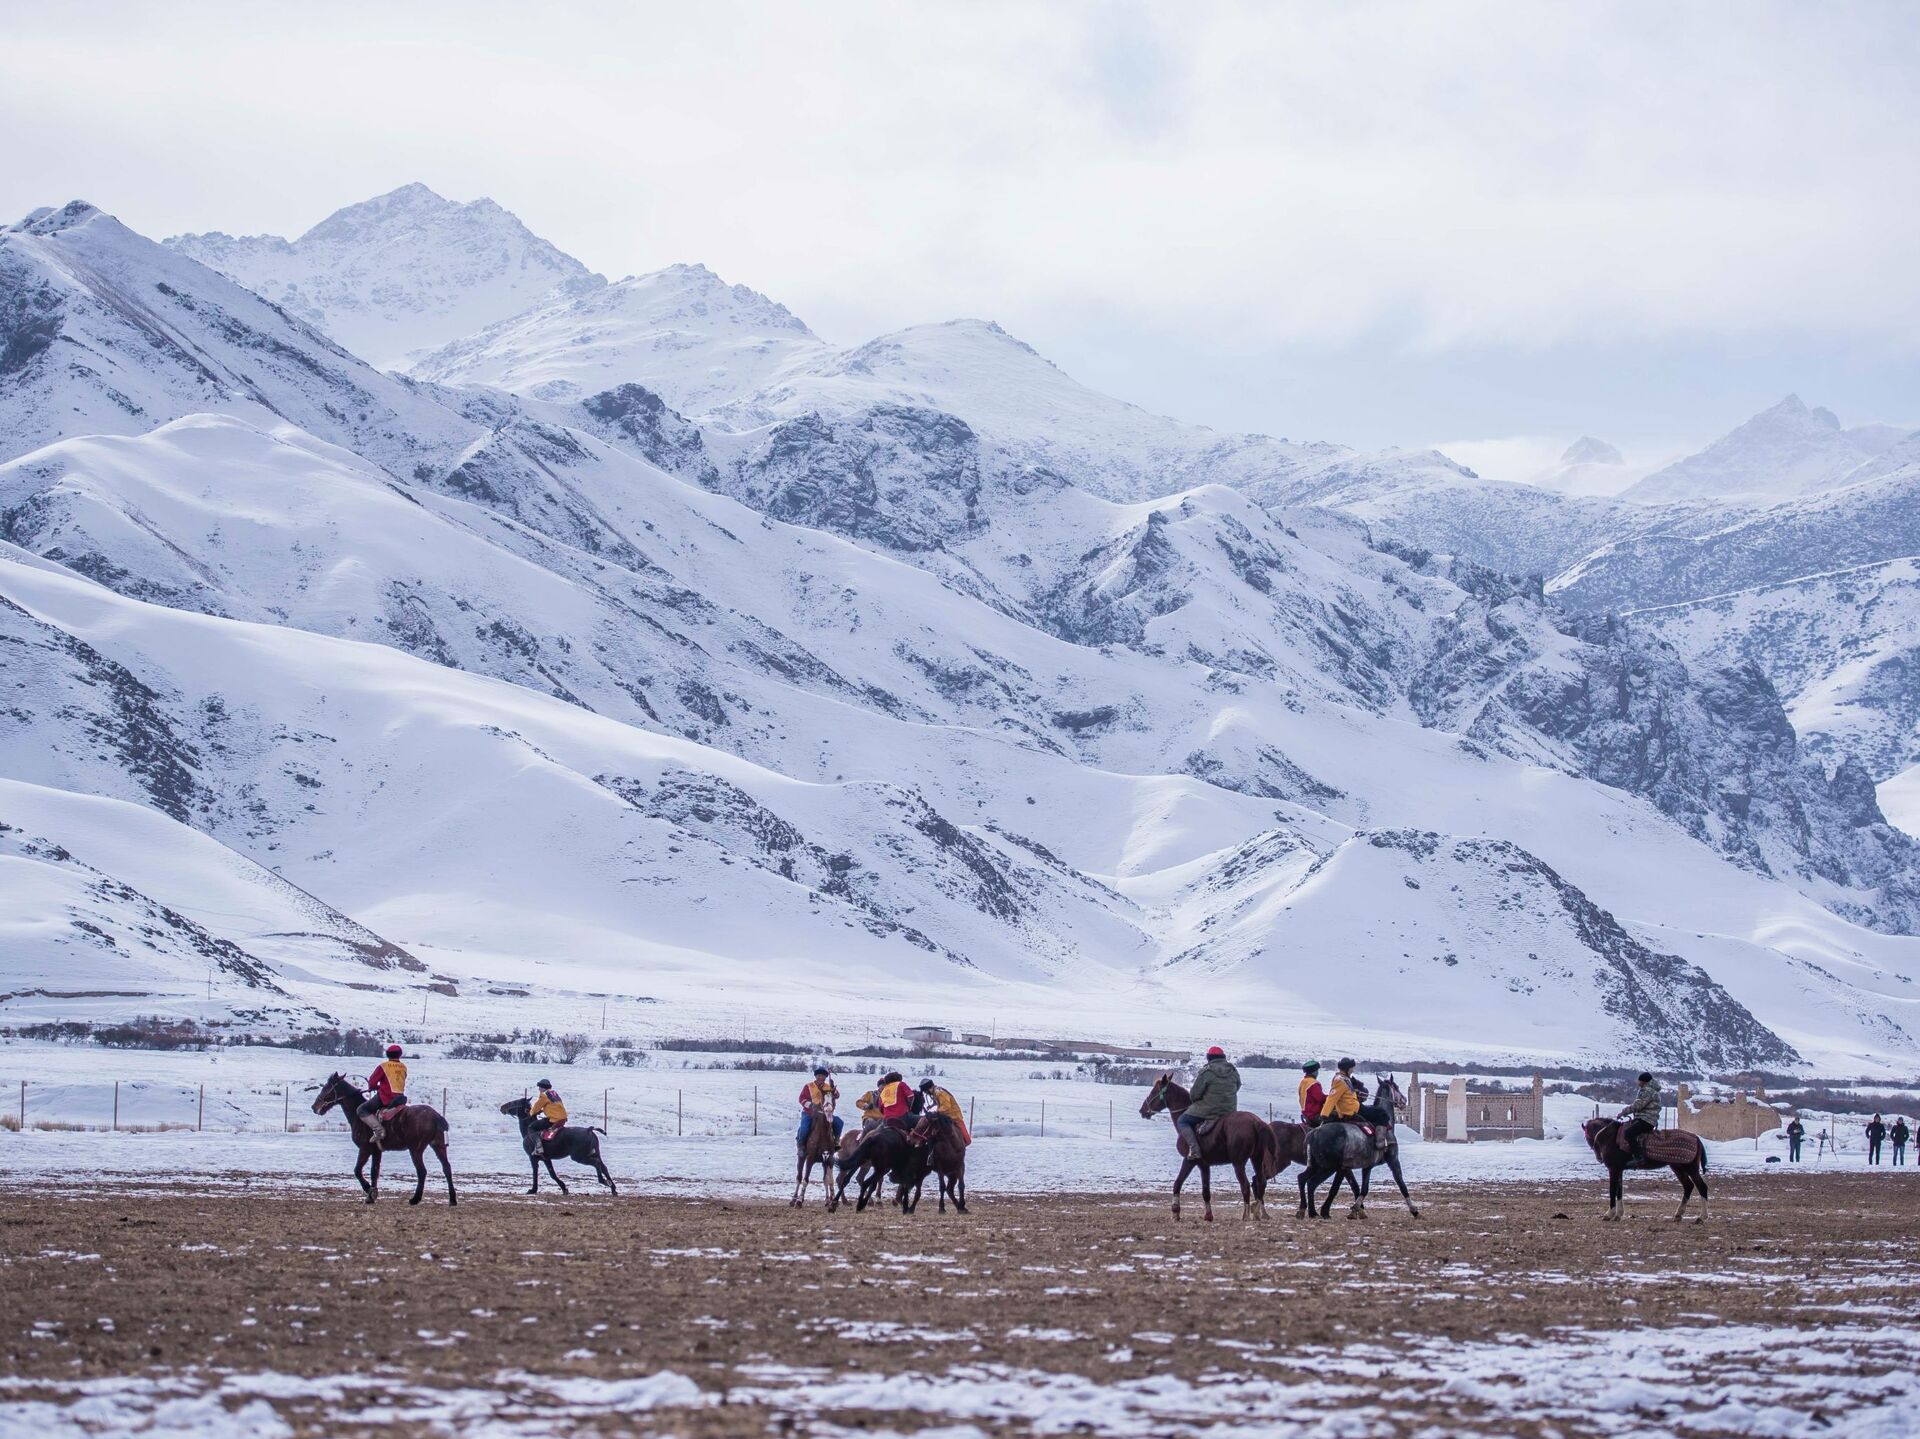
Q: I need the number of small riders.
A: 10